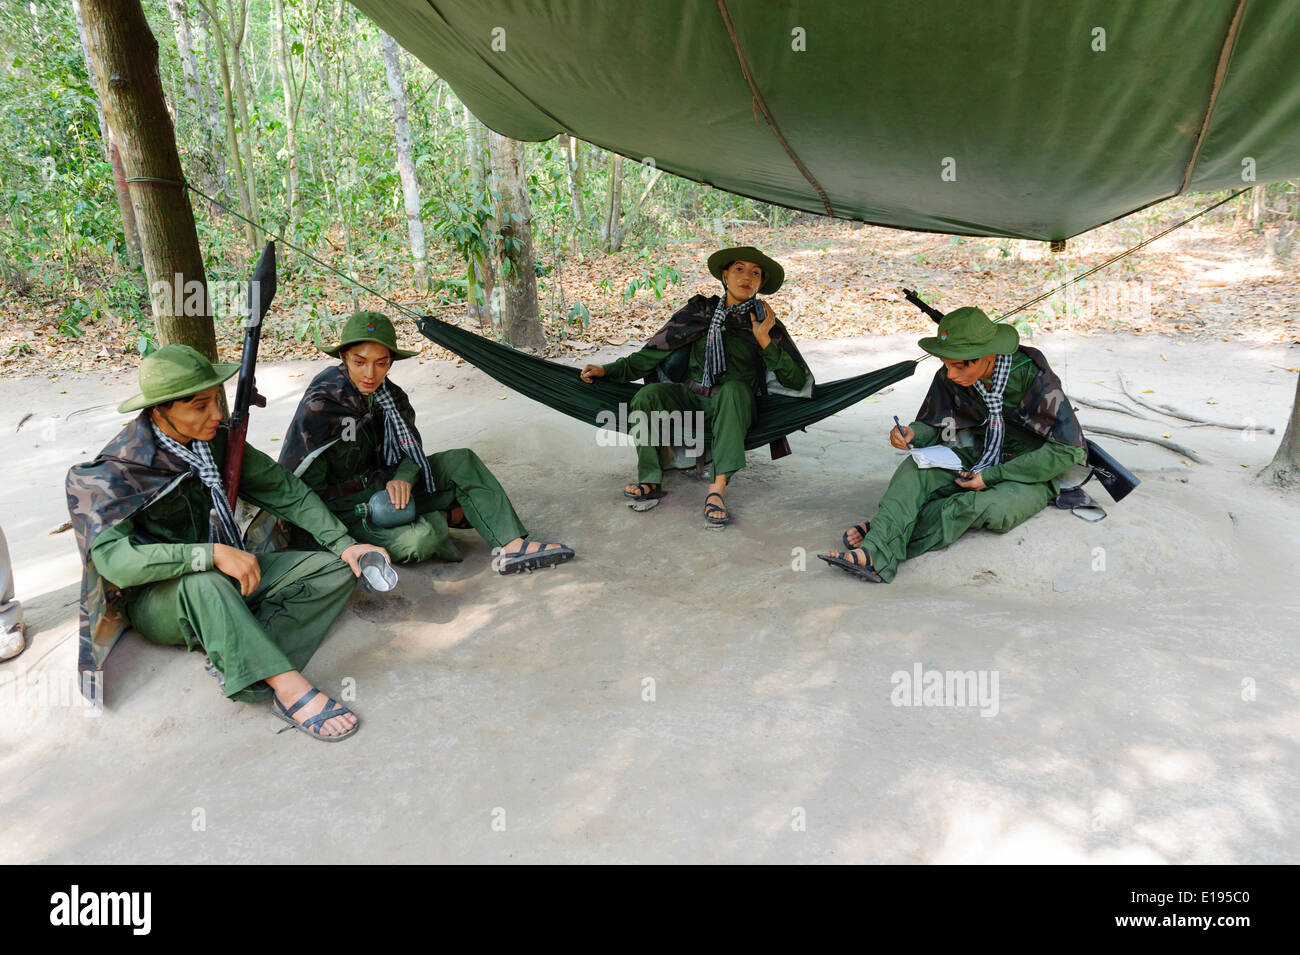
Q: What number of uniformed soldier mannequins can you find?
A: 4